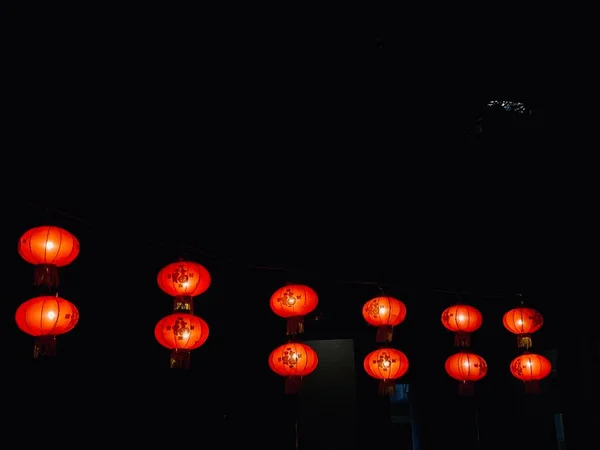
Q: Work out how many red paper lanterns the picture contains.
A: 12